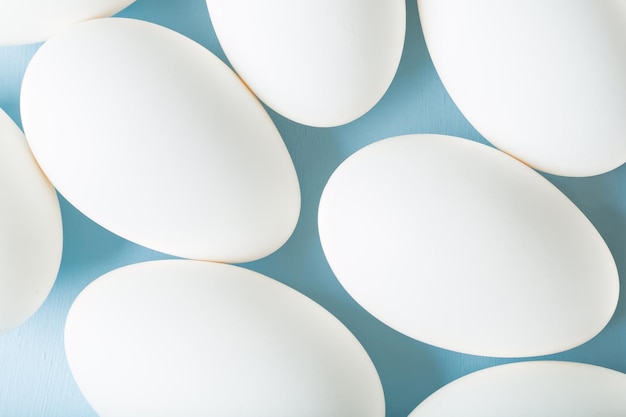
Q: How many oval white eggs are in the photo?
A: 8